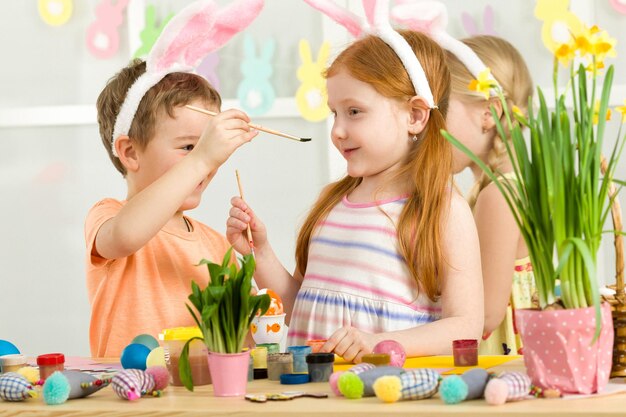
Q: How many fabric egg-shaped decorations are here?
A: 8